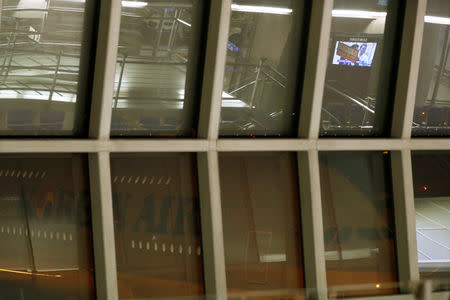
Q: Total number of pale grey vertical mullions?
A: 4